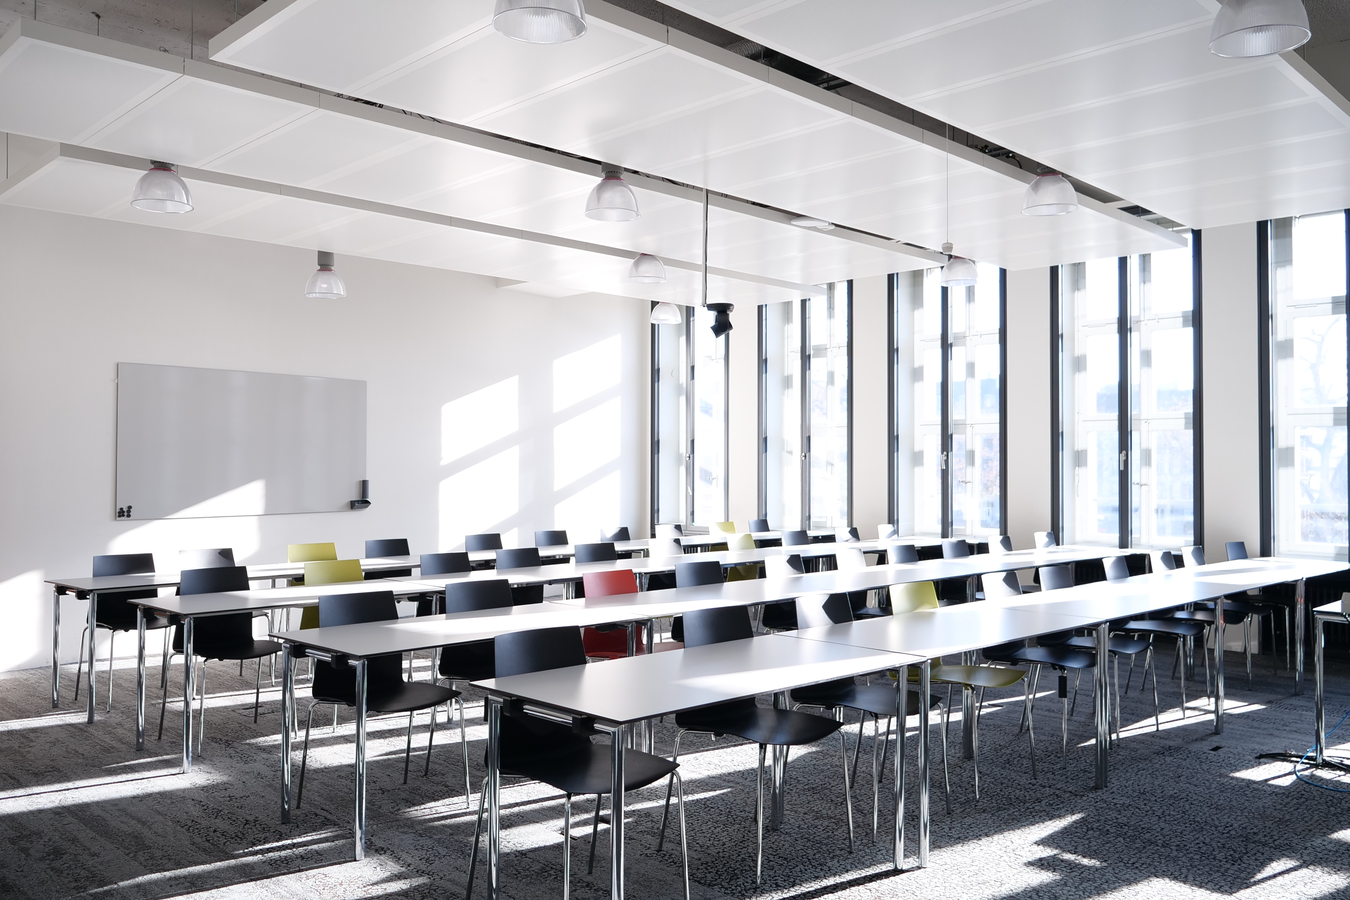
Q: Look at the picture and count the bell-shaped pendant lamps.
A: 9